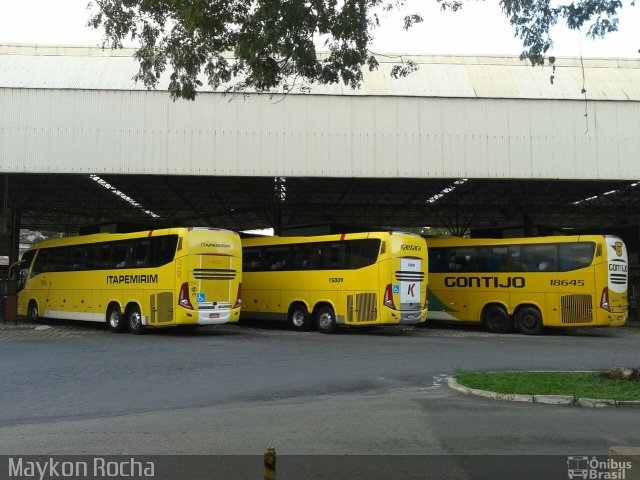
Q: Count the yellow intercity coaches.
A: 3